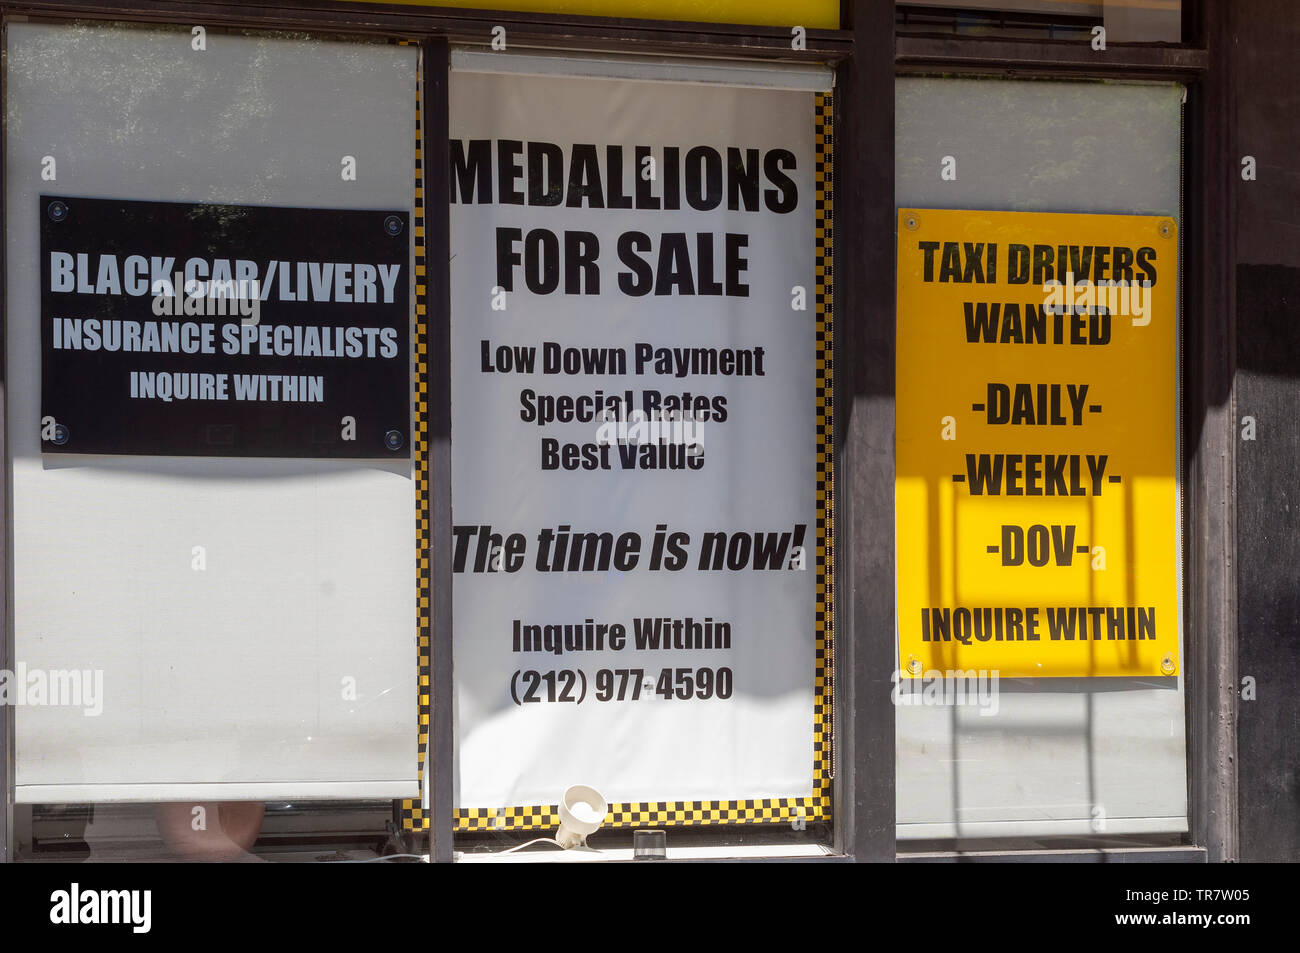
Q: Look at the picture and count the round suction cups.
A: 8